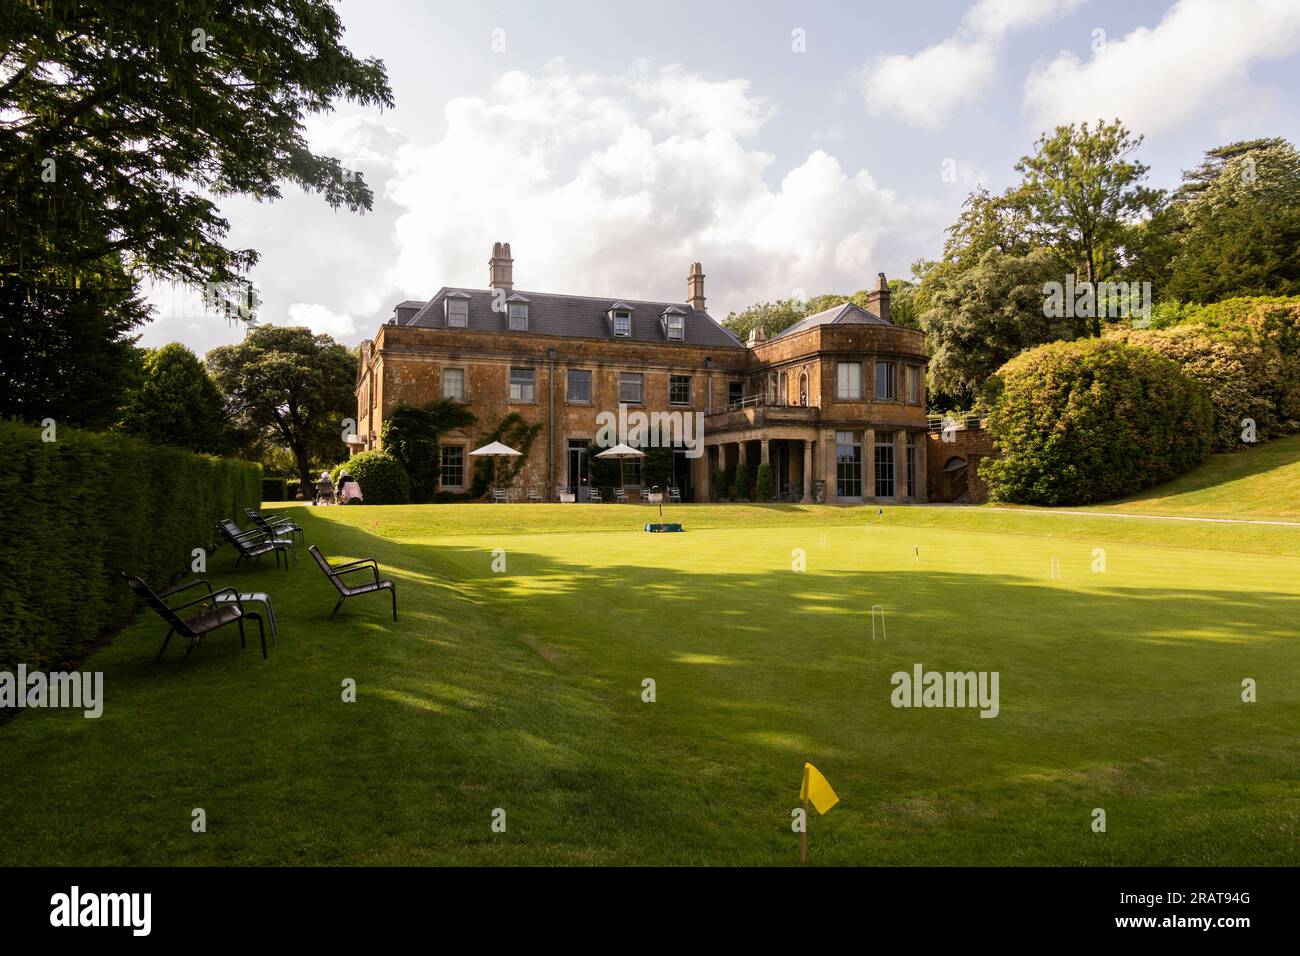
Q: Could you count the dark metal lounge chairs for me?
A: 4